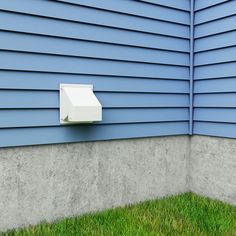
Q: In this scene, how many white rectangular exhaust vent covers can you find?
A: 1